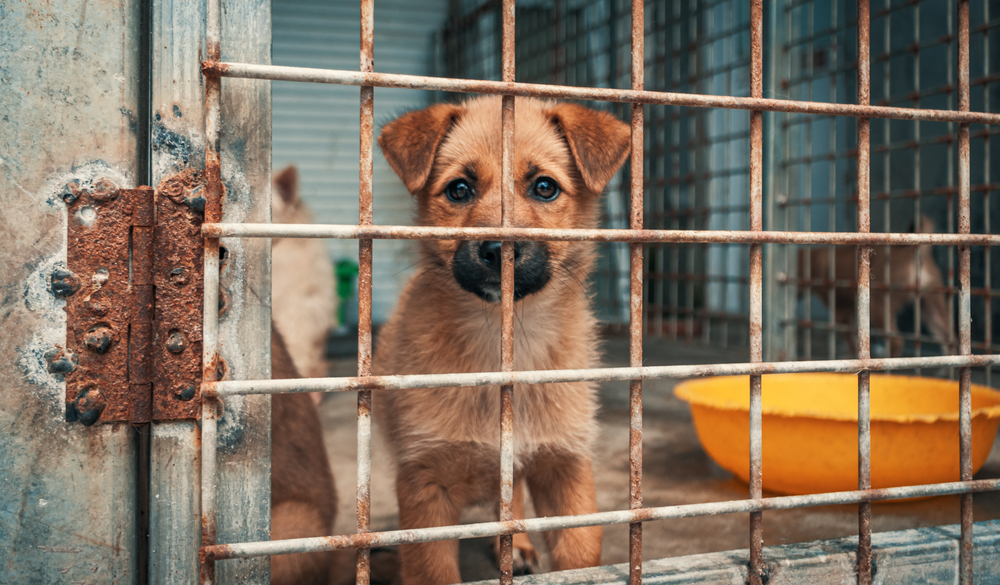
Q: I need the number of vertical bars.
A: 7